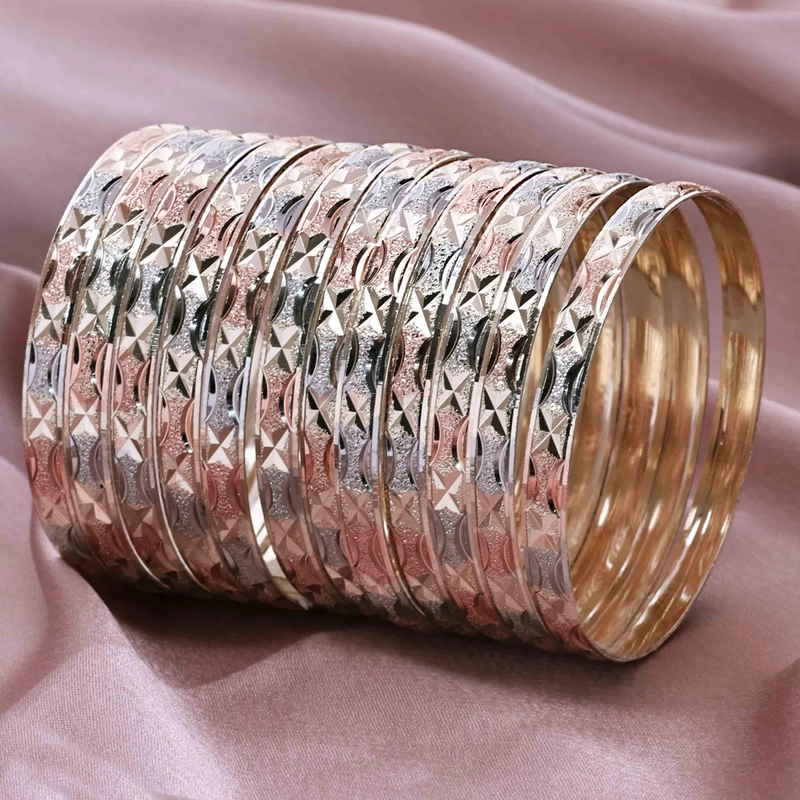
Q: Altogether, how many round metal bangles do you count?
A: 12